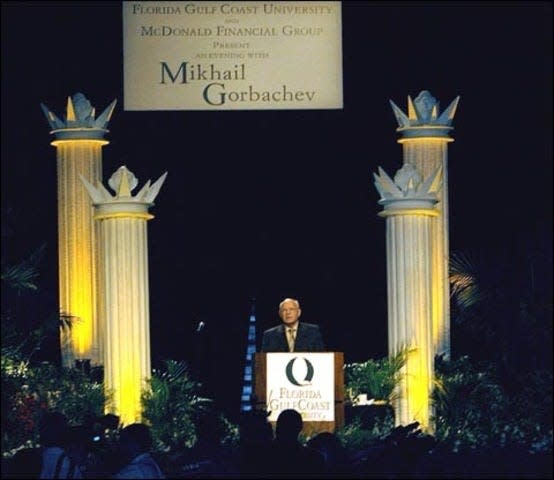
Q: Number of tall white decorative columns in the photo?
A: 4